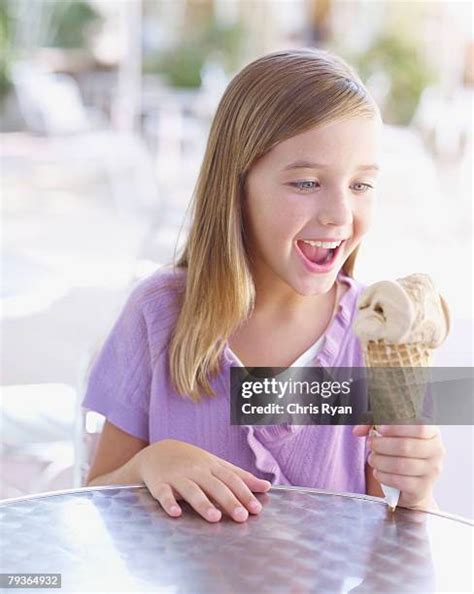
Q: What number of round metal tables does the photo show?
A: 1